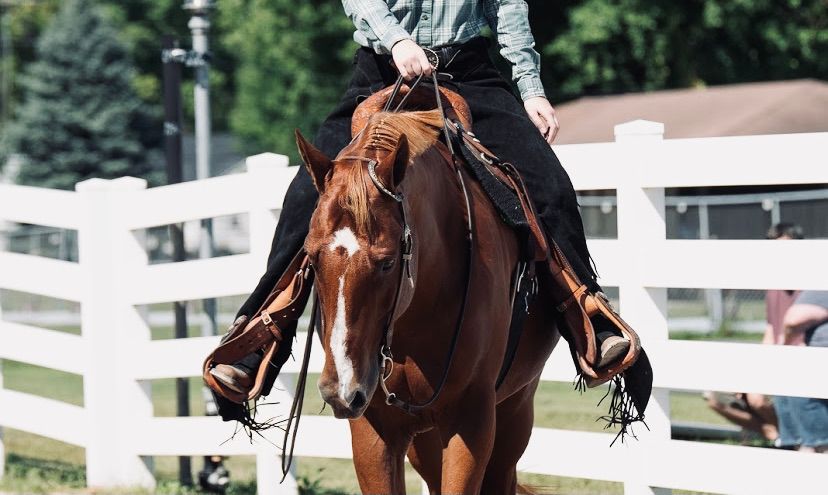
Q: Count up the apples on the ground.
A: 0